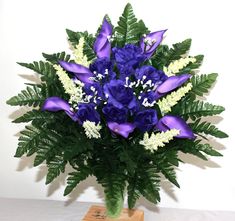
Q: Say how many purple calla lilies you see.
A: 7